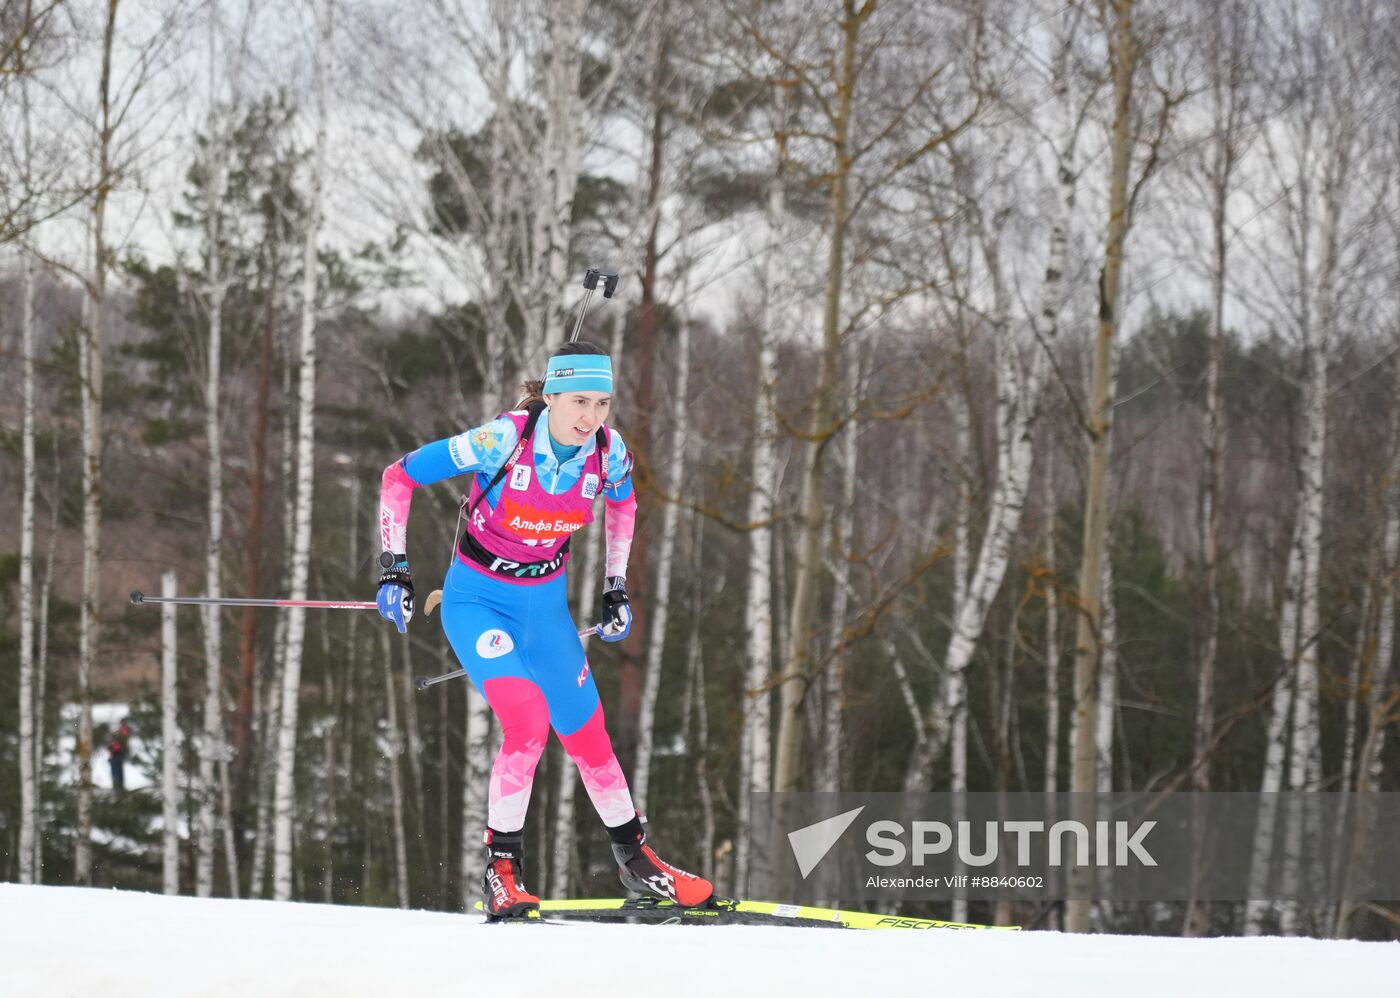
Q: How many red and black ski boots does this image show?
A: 2